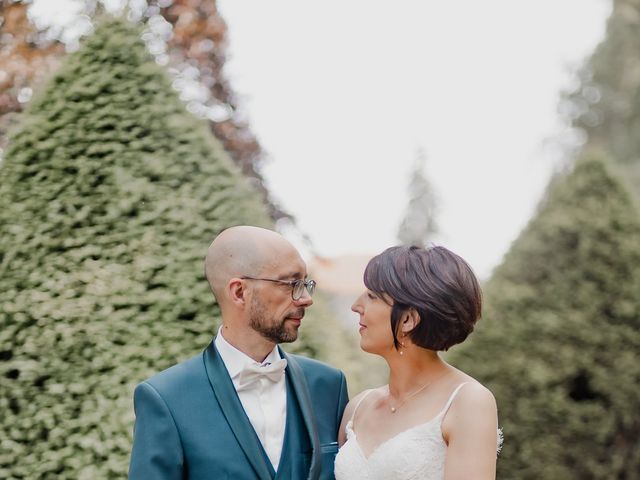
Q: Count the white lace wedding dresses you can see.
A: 1